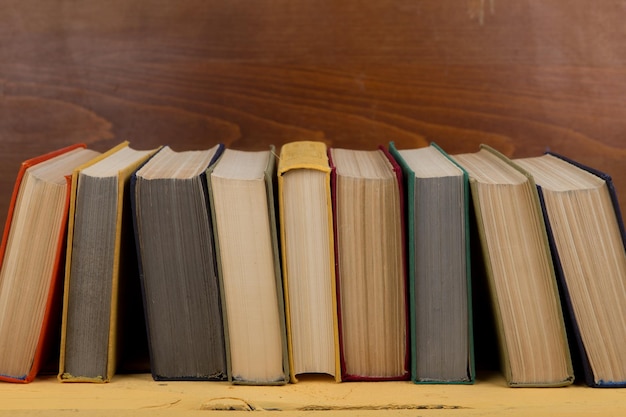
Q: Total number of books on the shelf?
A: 9